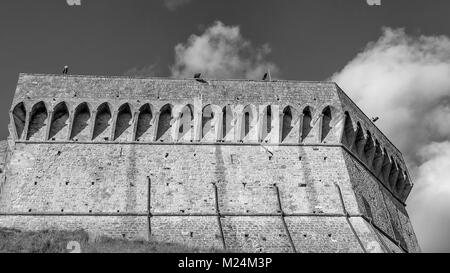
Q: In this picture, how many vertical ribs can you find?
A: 4